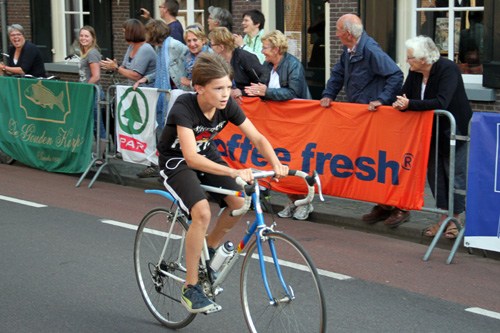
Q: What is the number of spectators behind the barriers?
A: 12